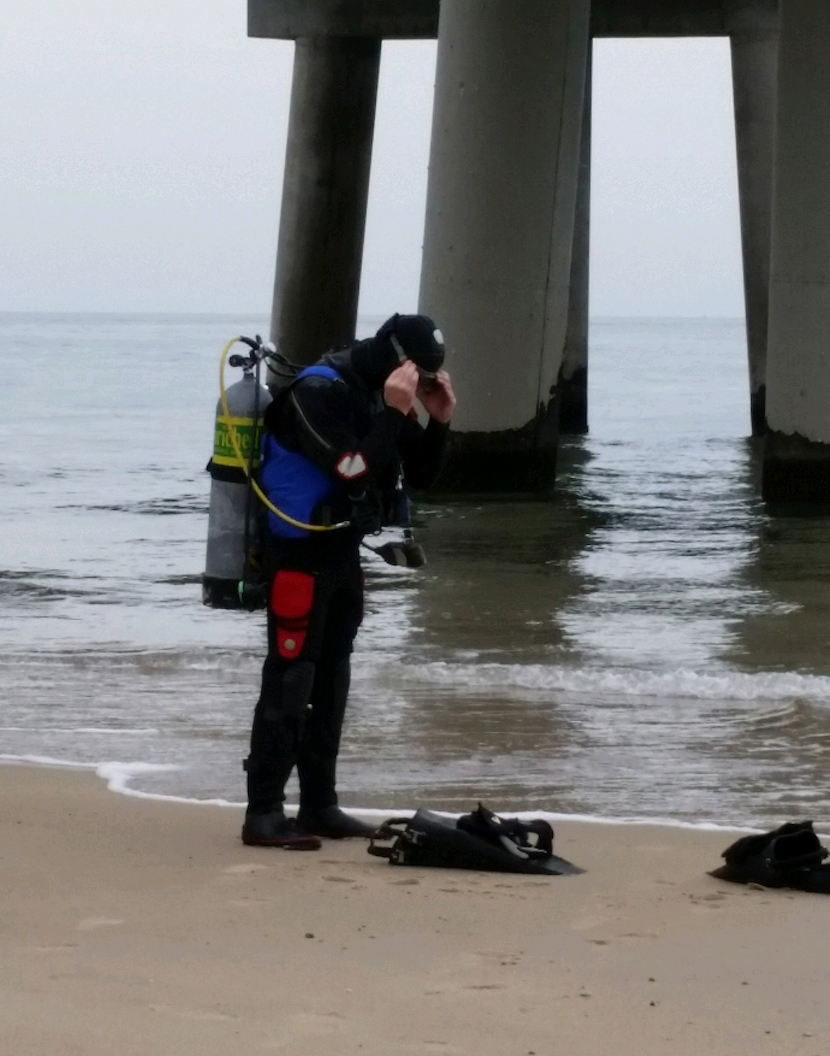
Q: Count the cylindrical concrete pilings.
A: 5